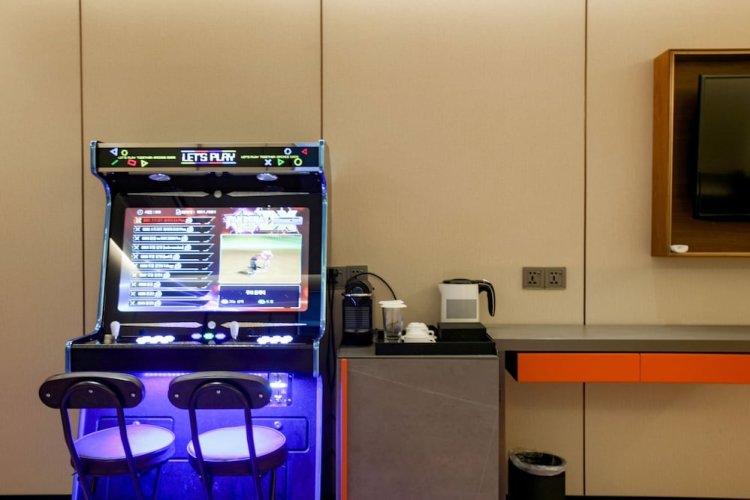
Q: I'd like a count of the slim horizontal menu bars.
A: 10